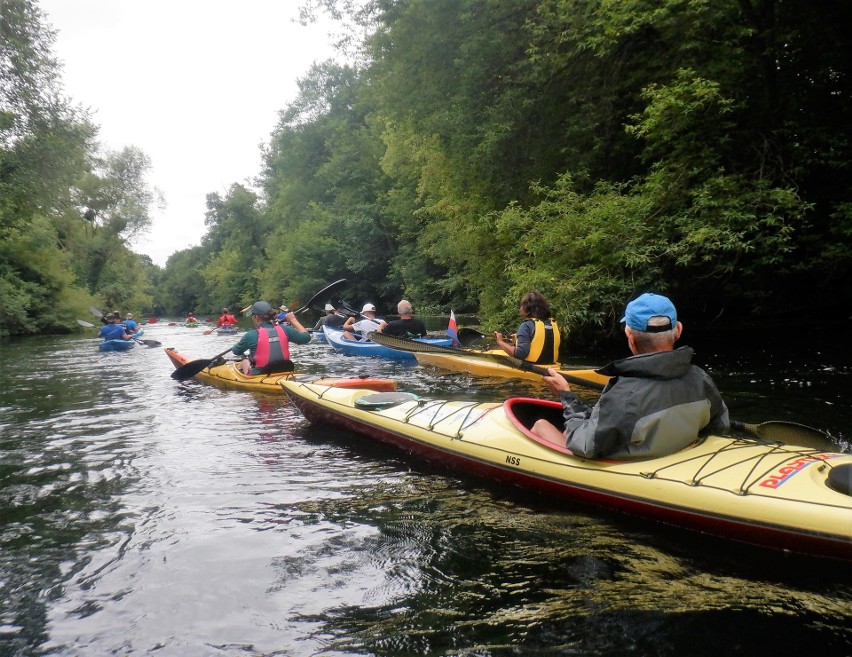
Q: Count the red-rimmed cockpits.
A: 1